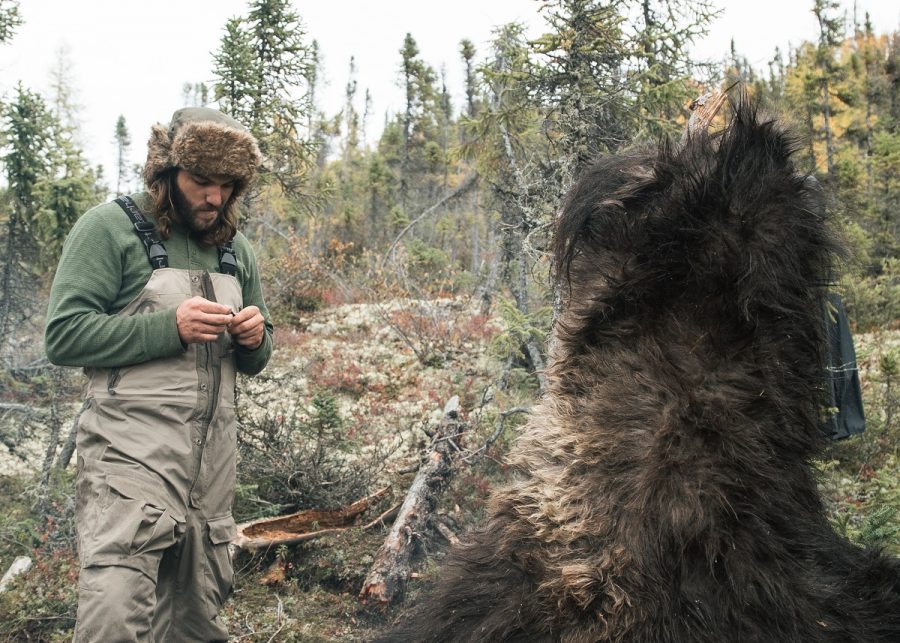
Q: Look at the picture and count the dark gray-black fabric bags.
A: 1